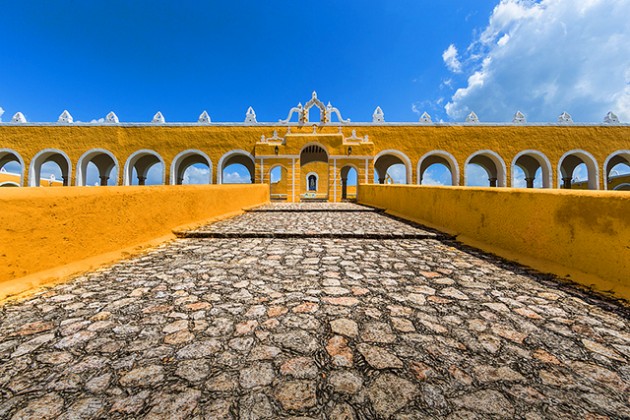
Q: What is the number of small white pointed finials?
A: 12